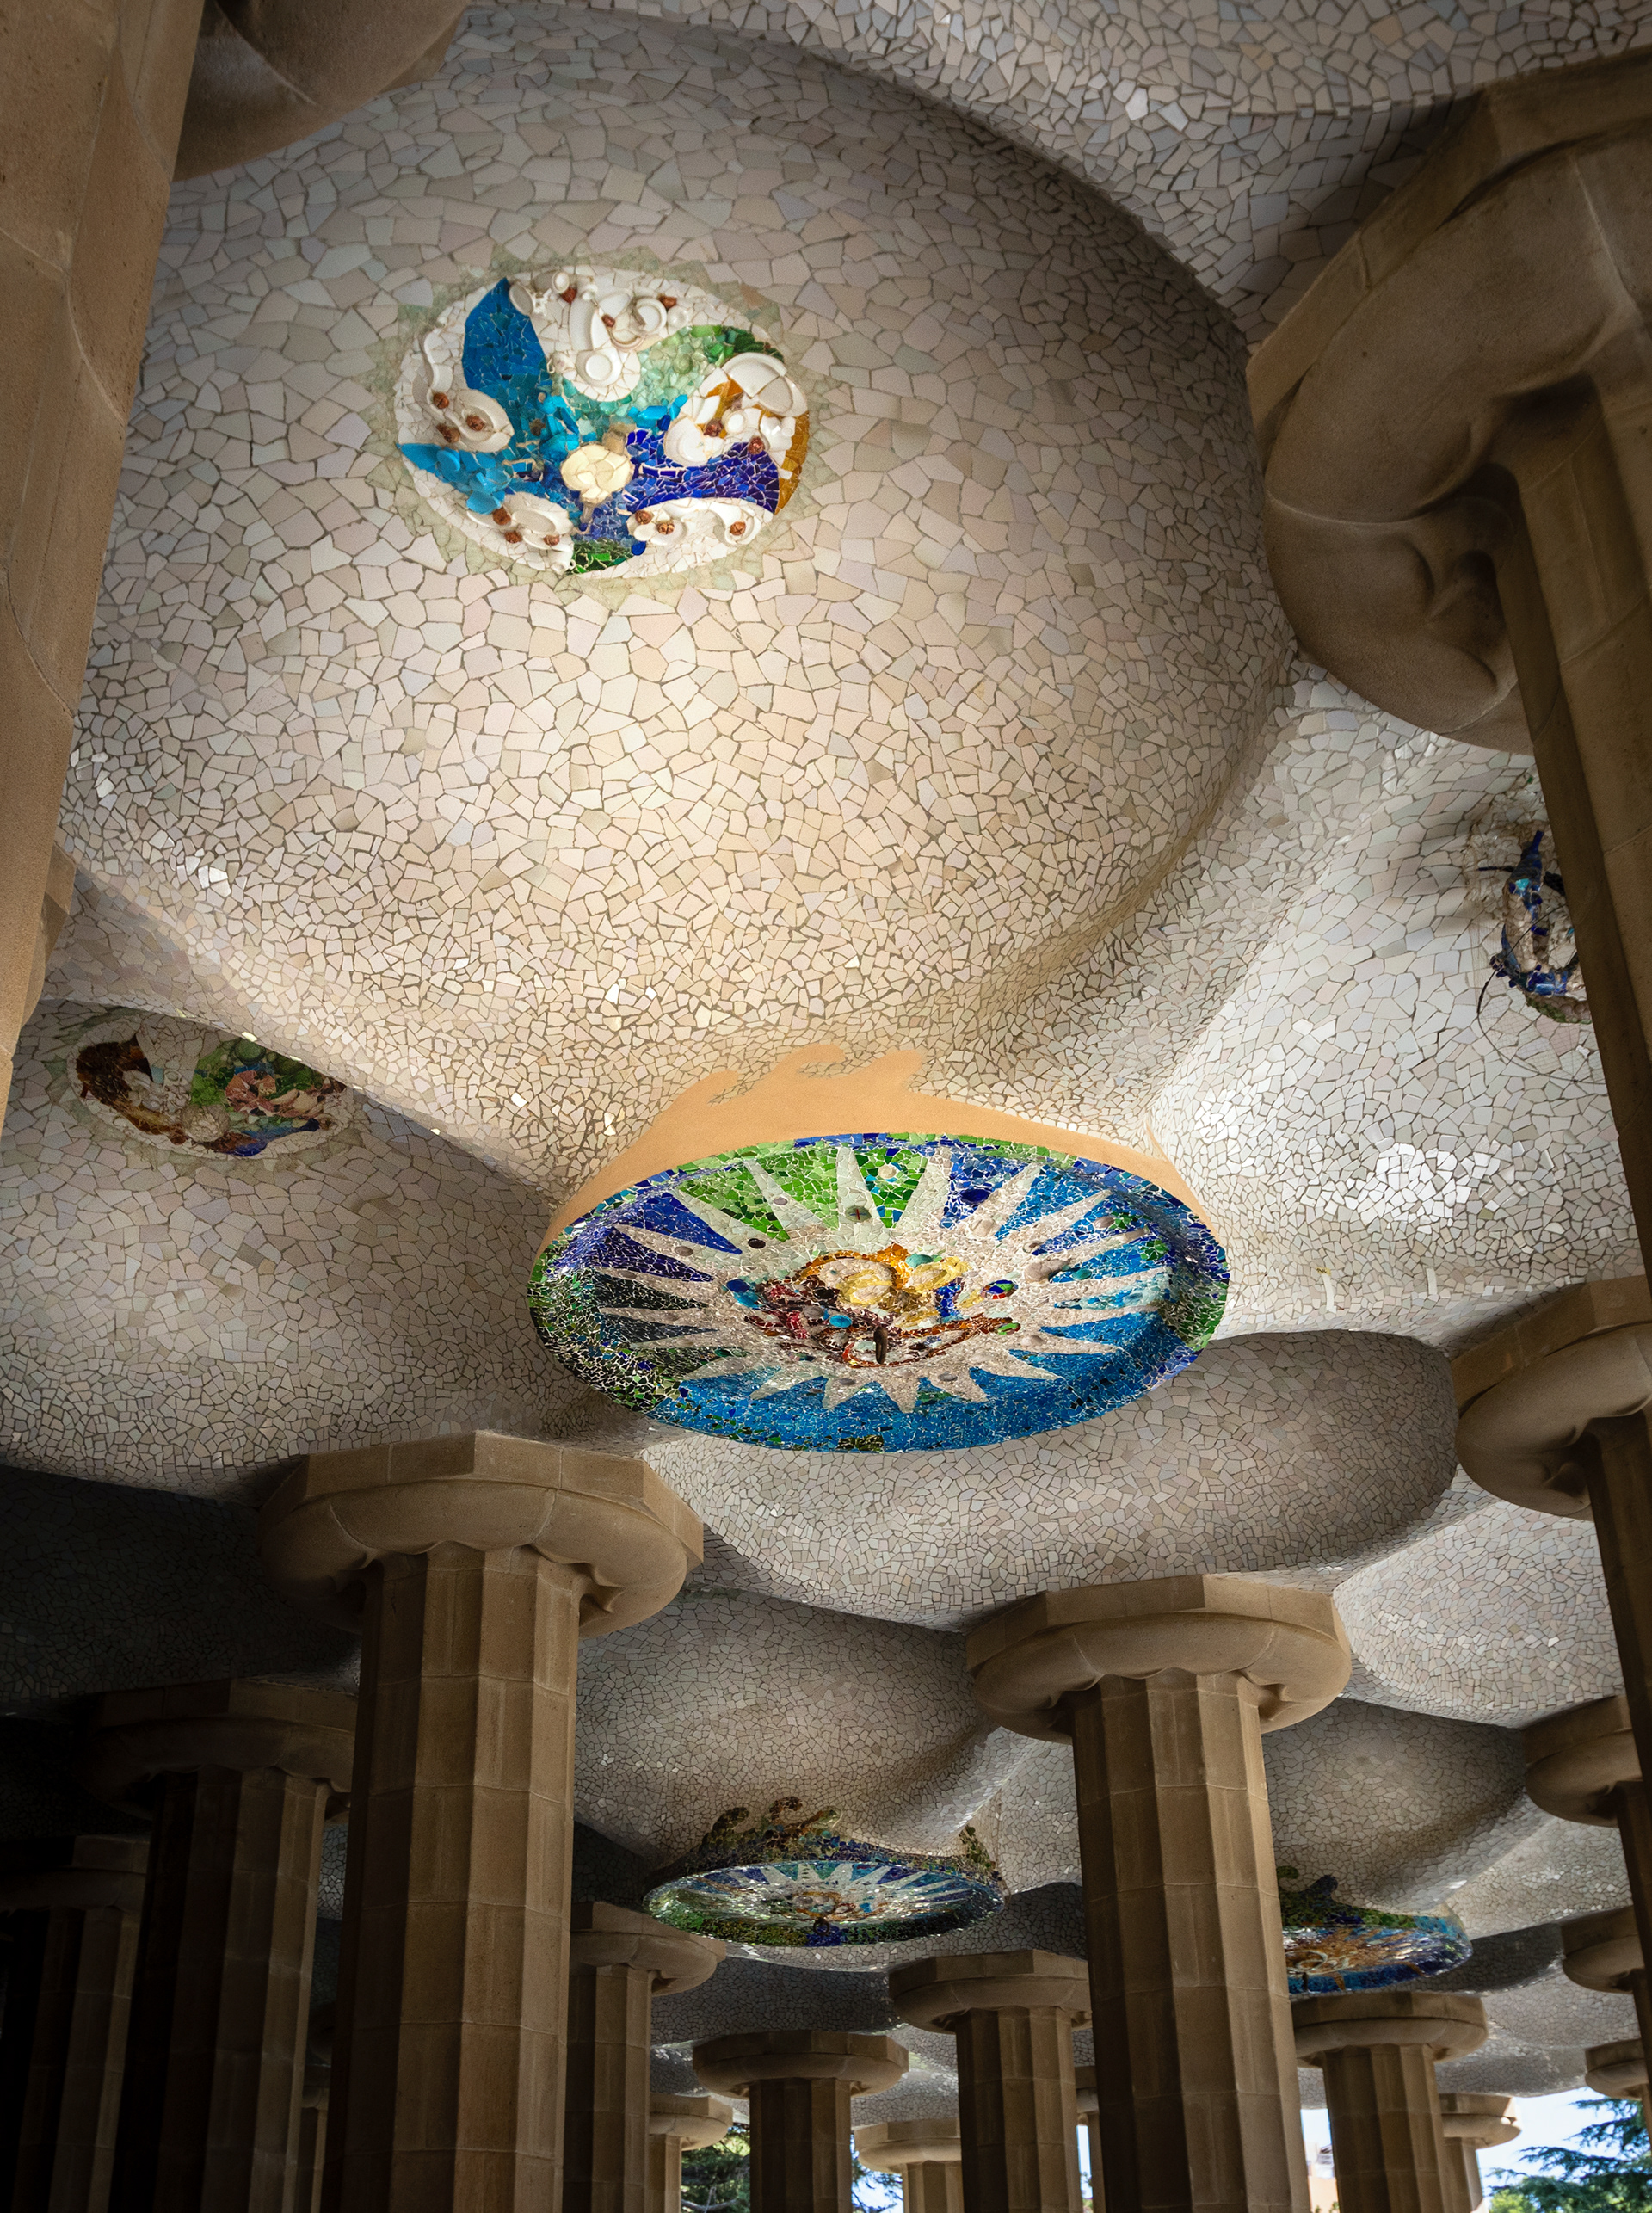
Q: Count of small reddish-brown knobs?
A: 14